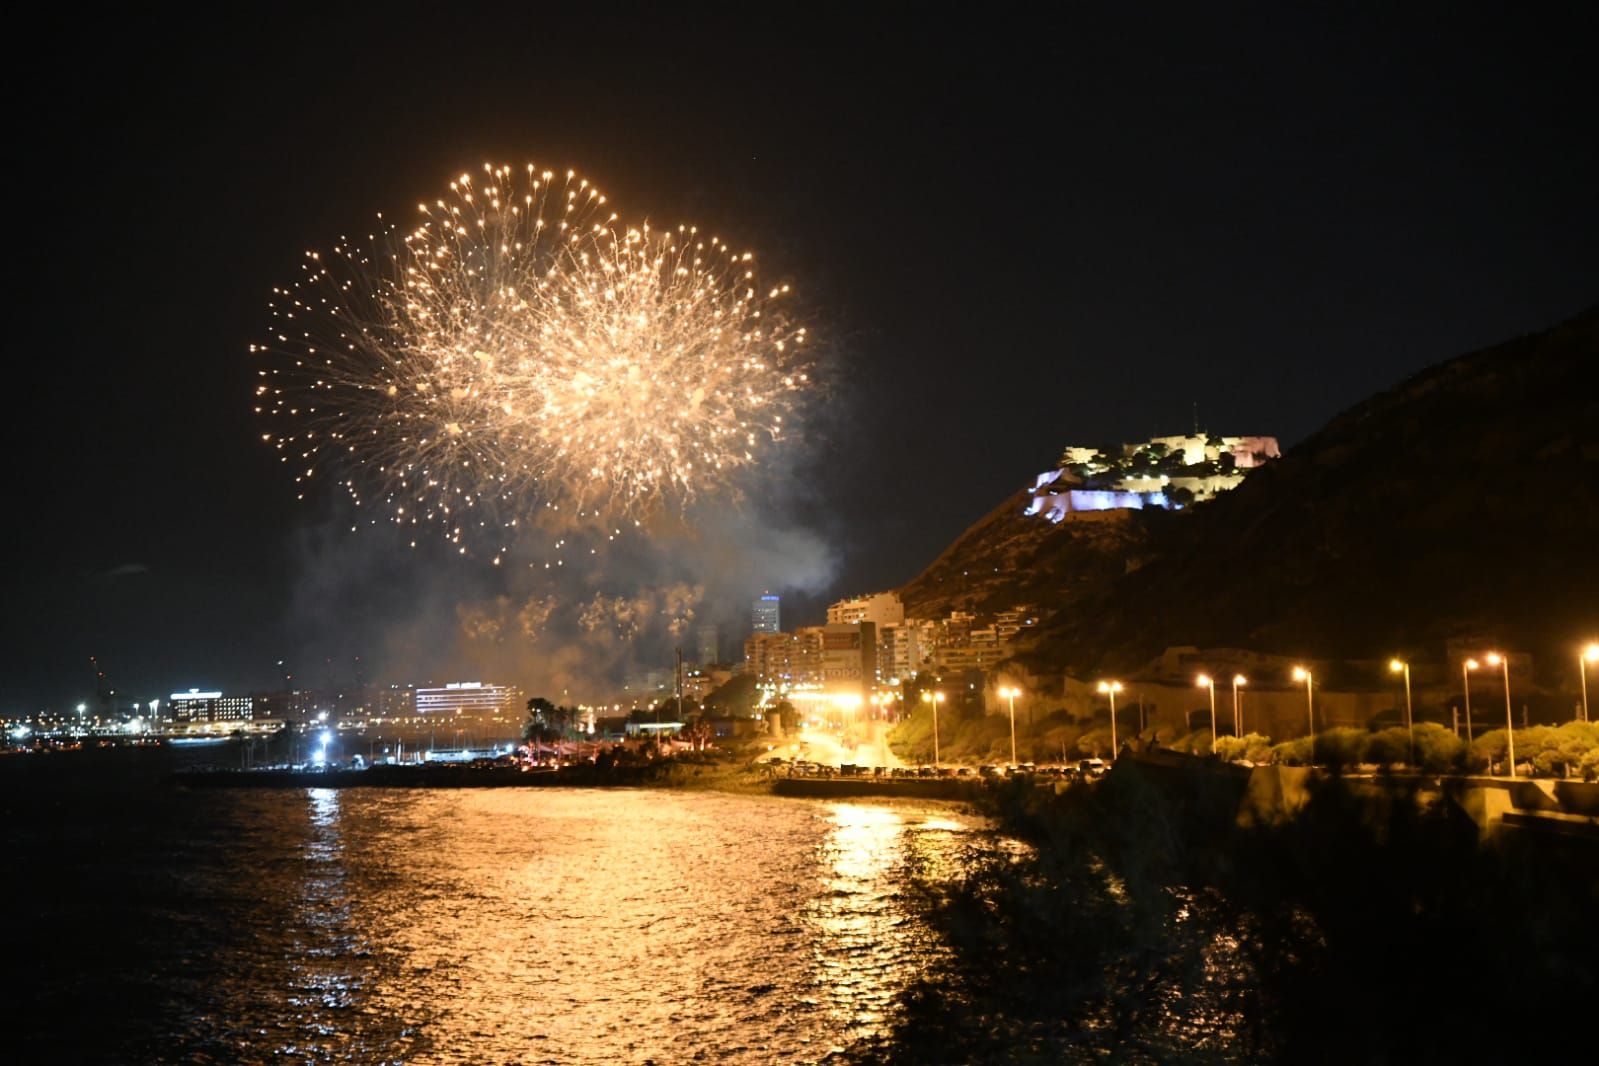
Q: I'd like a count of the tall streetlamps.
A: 10